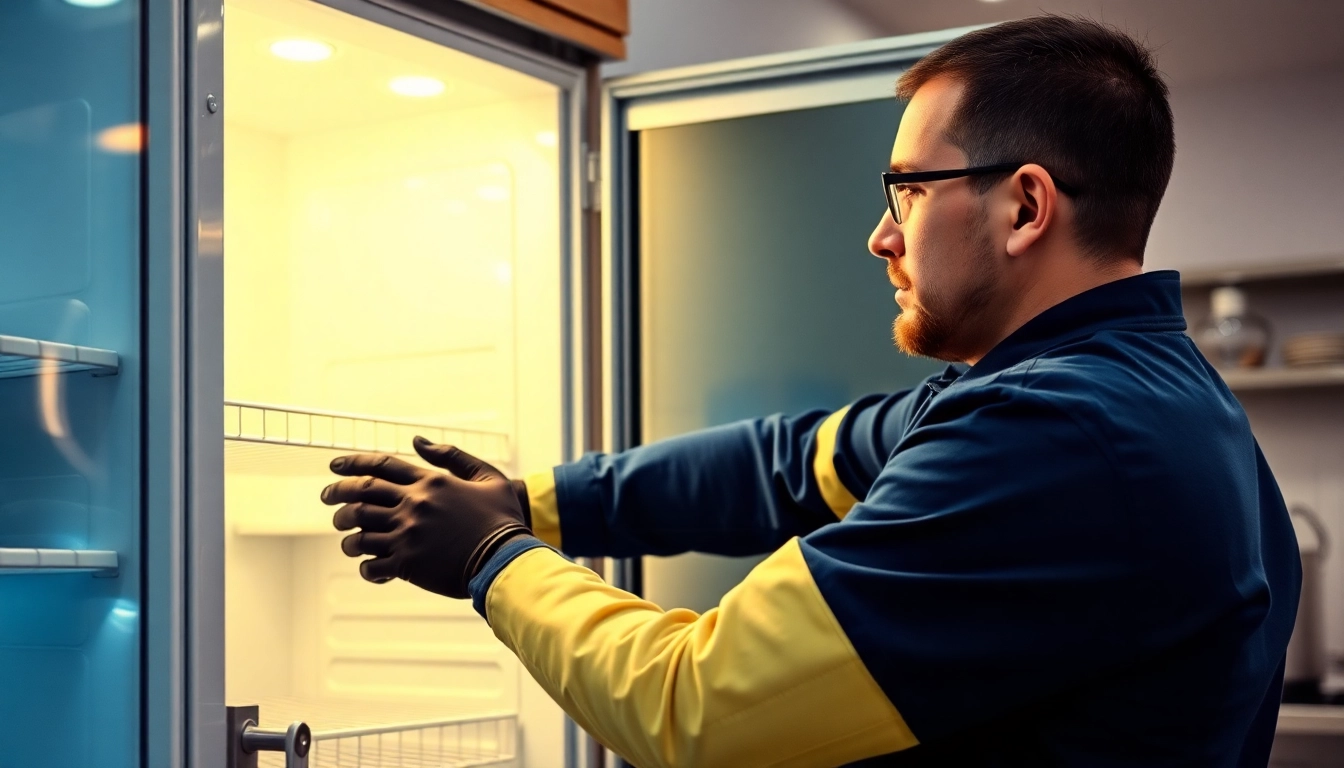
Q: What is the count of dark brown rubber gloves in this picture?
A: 2